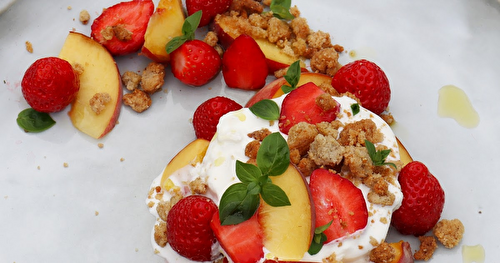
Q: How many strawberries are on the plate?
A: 12